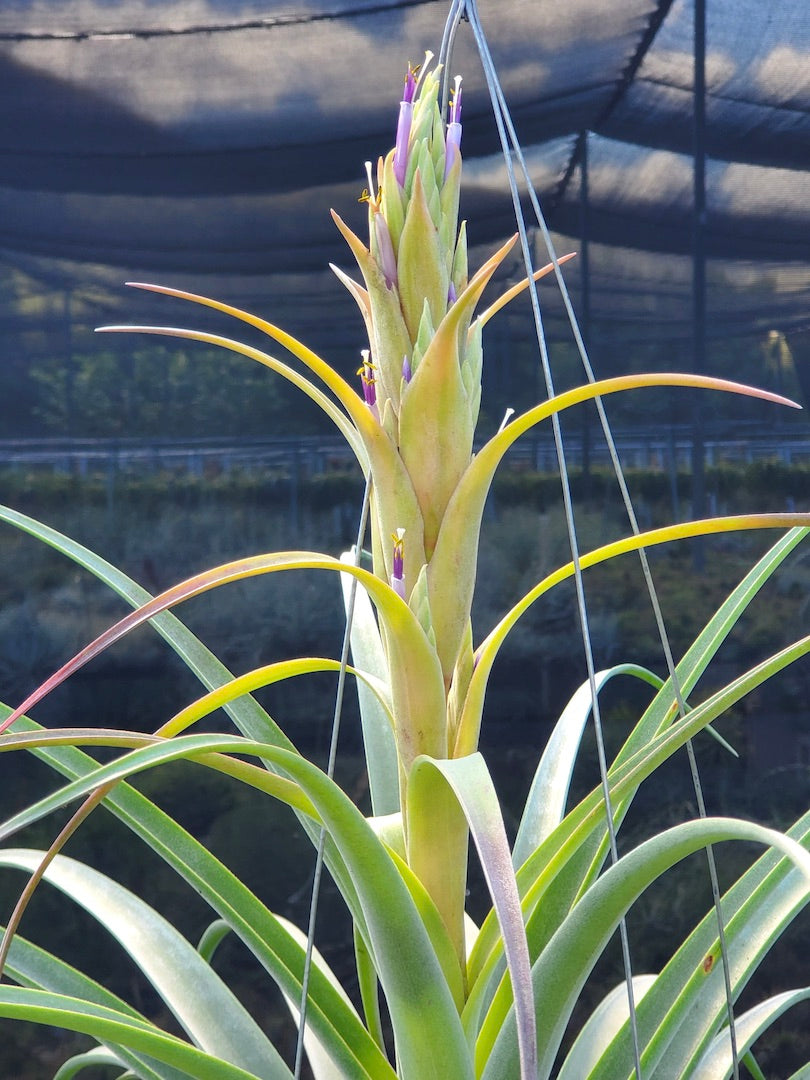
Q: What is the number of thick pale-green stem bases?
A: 1